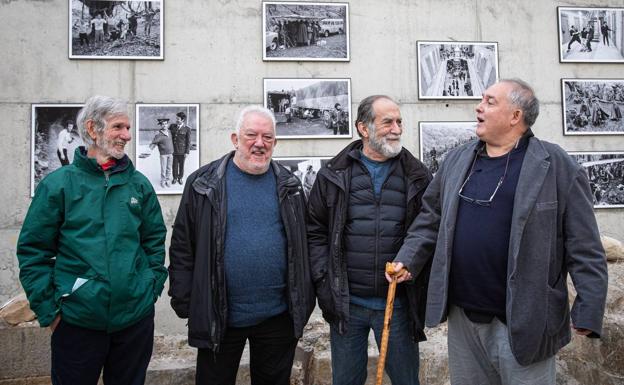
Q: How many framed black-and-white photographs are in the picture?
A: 11